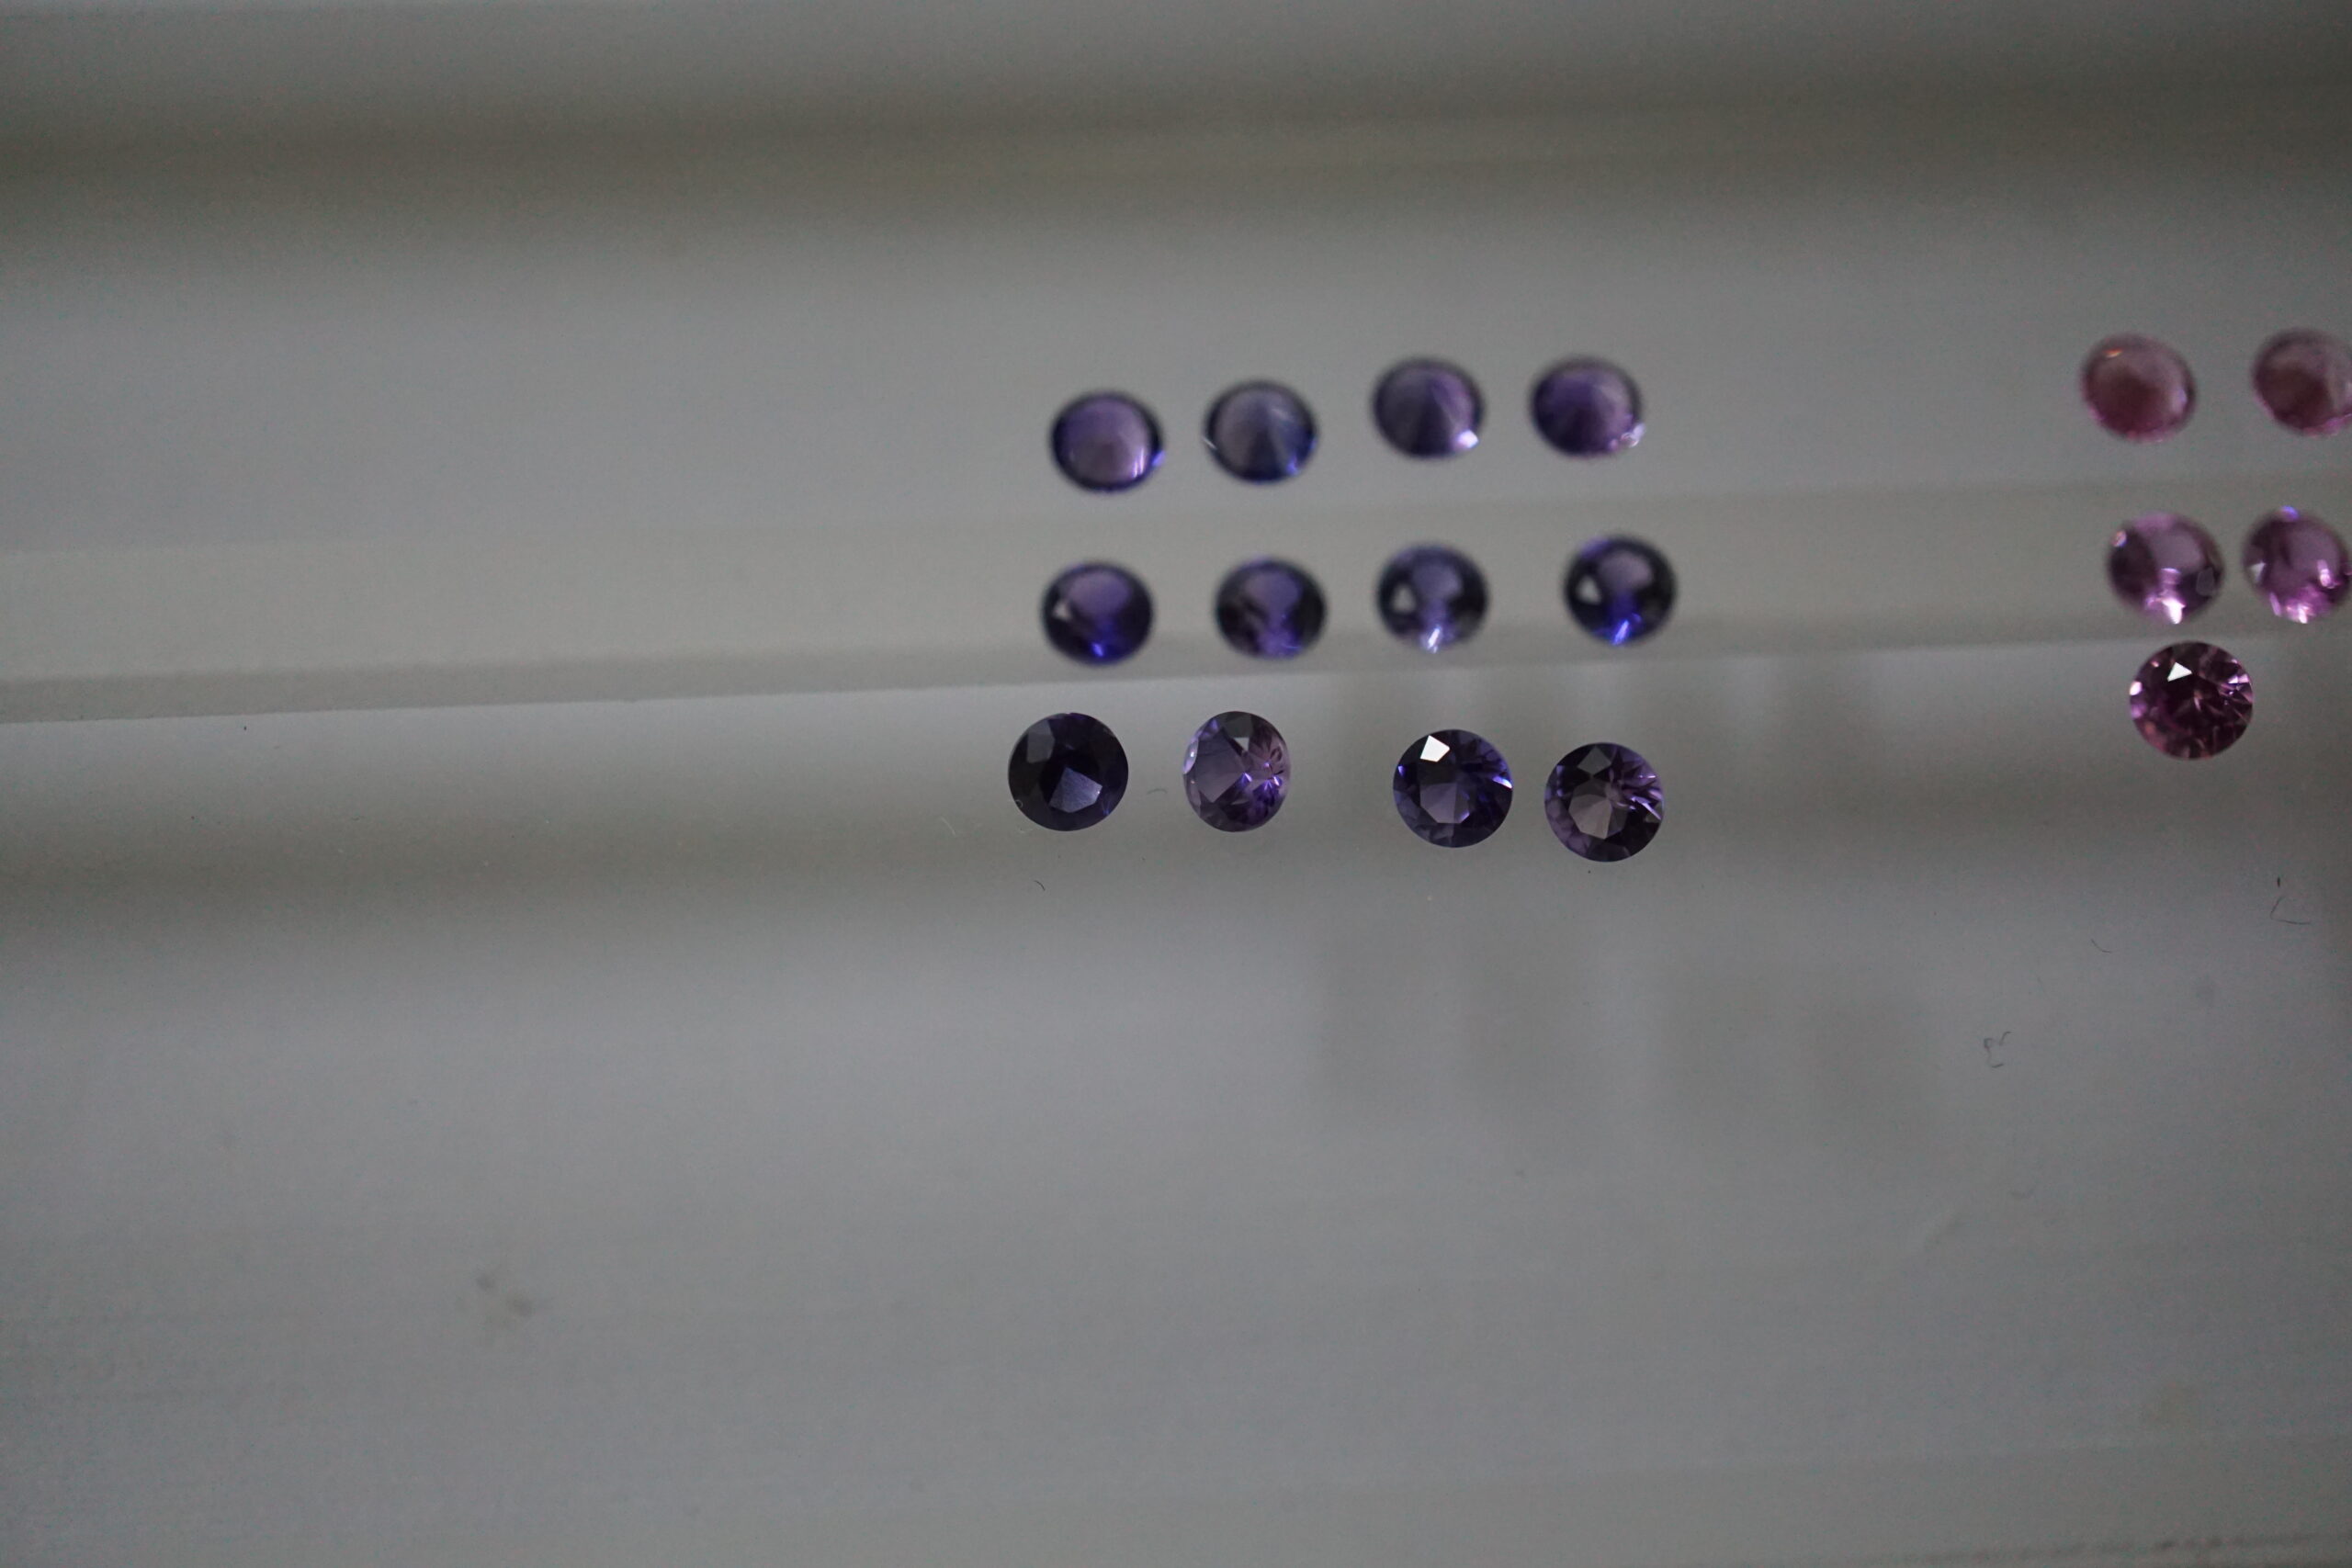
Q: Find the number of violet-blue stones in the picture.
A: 12